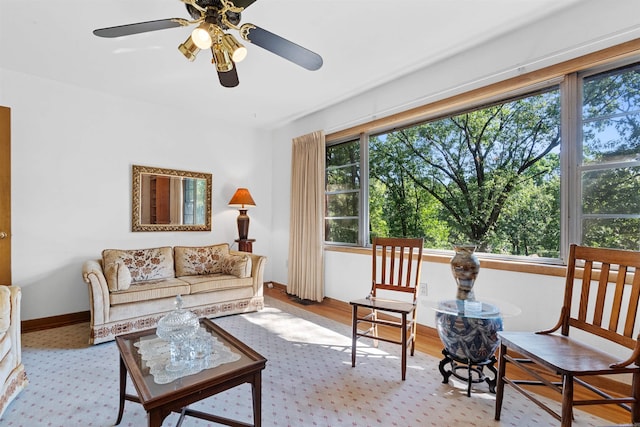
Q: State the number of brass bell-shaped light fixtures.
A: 4